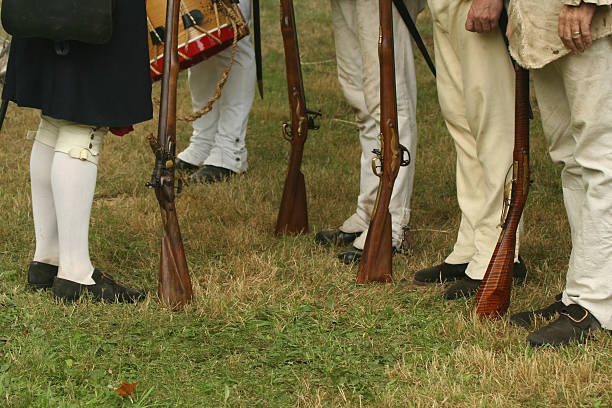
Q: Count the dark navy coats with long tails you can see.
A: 1